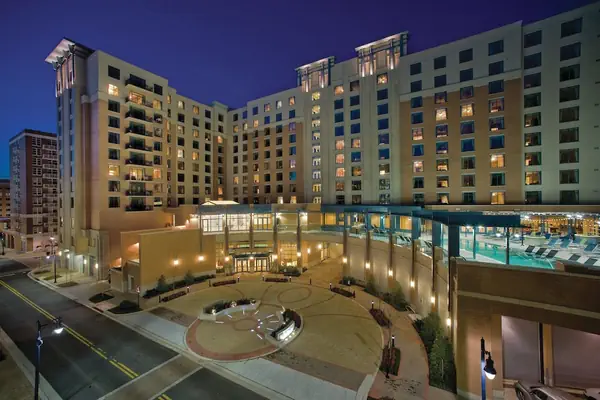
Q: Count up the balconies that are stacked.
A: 9